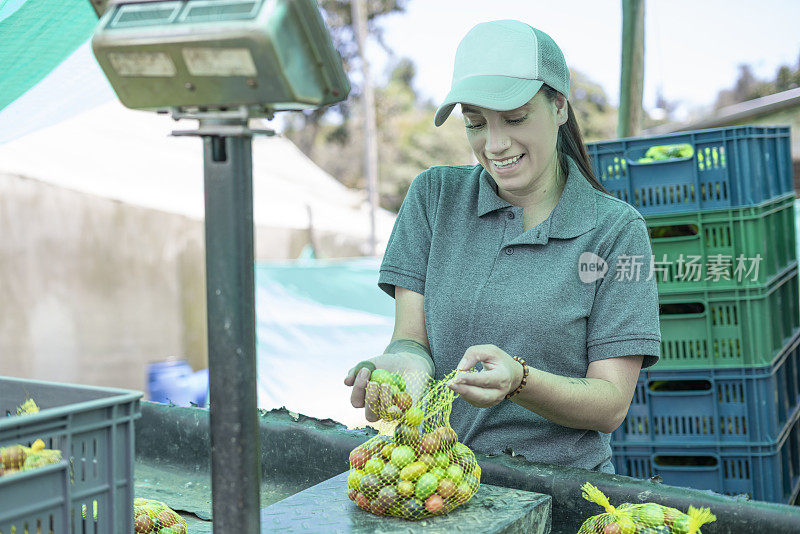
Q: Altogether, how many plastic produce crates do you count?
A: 6